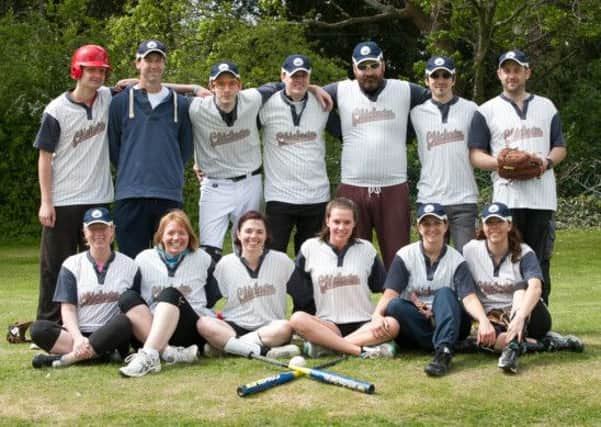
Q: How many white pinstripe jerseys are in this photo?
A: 12